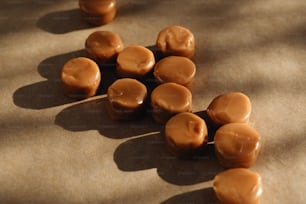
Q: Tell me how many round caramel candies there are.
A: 12